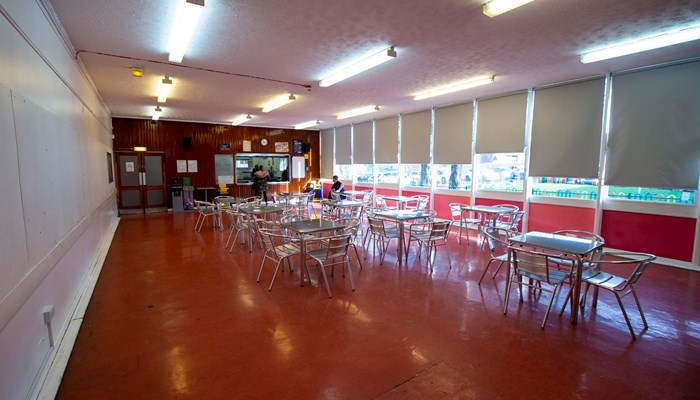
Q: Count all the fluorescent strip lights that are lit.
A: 11